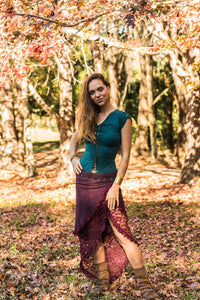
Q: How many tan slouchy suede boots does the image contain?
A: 2